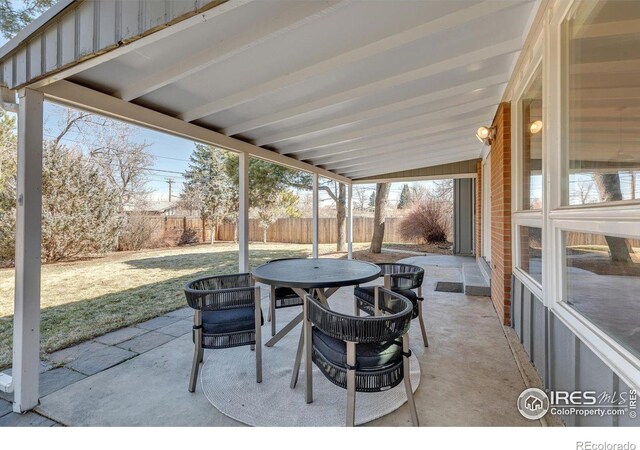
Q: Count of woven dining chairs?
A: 4